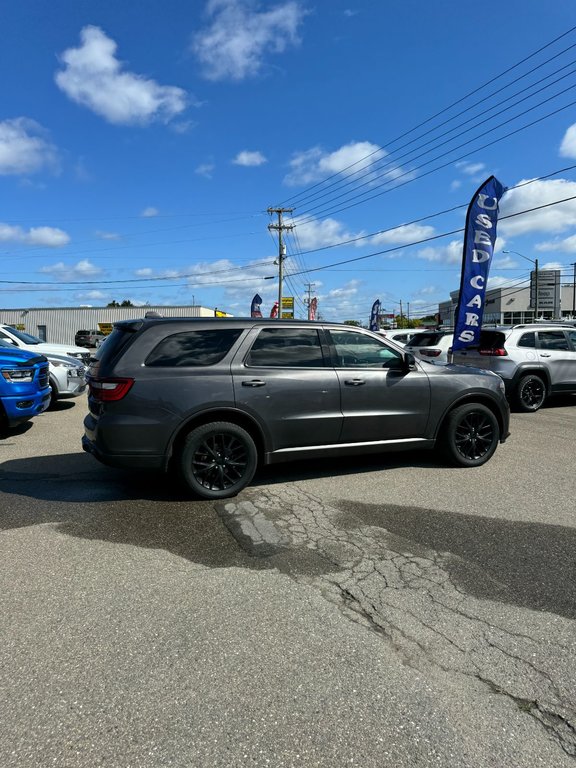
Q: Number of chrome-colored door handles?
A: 2